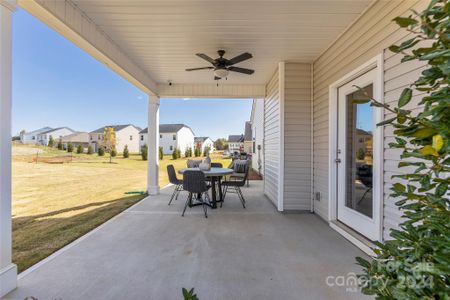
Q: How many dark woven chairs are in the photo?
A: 4